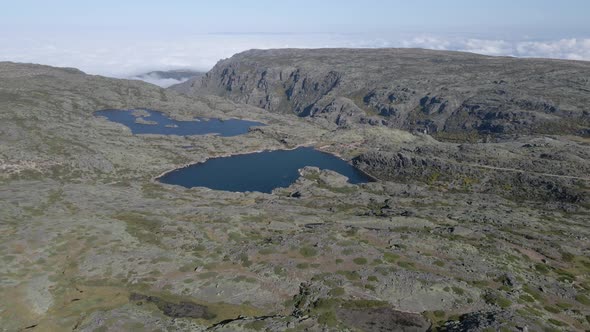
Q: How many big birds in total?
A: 0